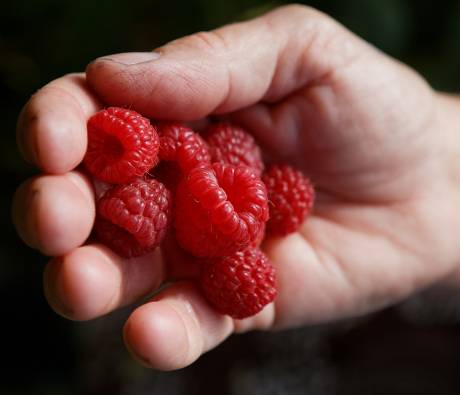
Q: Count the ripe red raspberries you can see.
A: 7